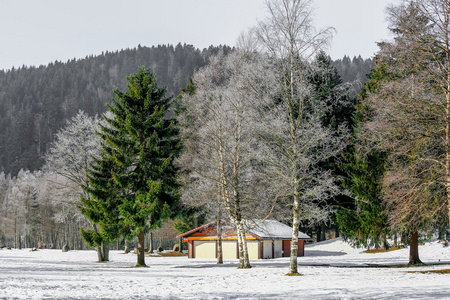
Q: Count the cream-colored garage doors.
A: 3